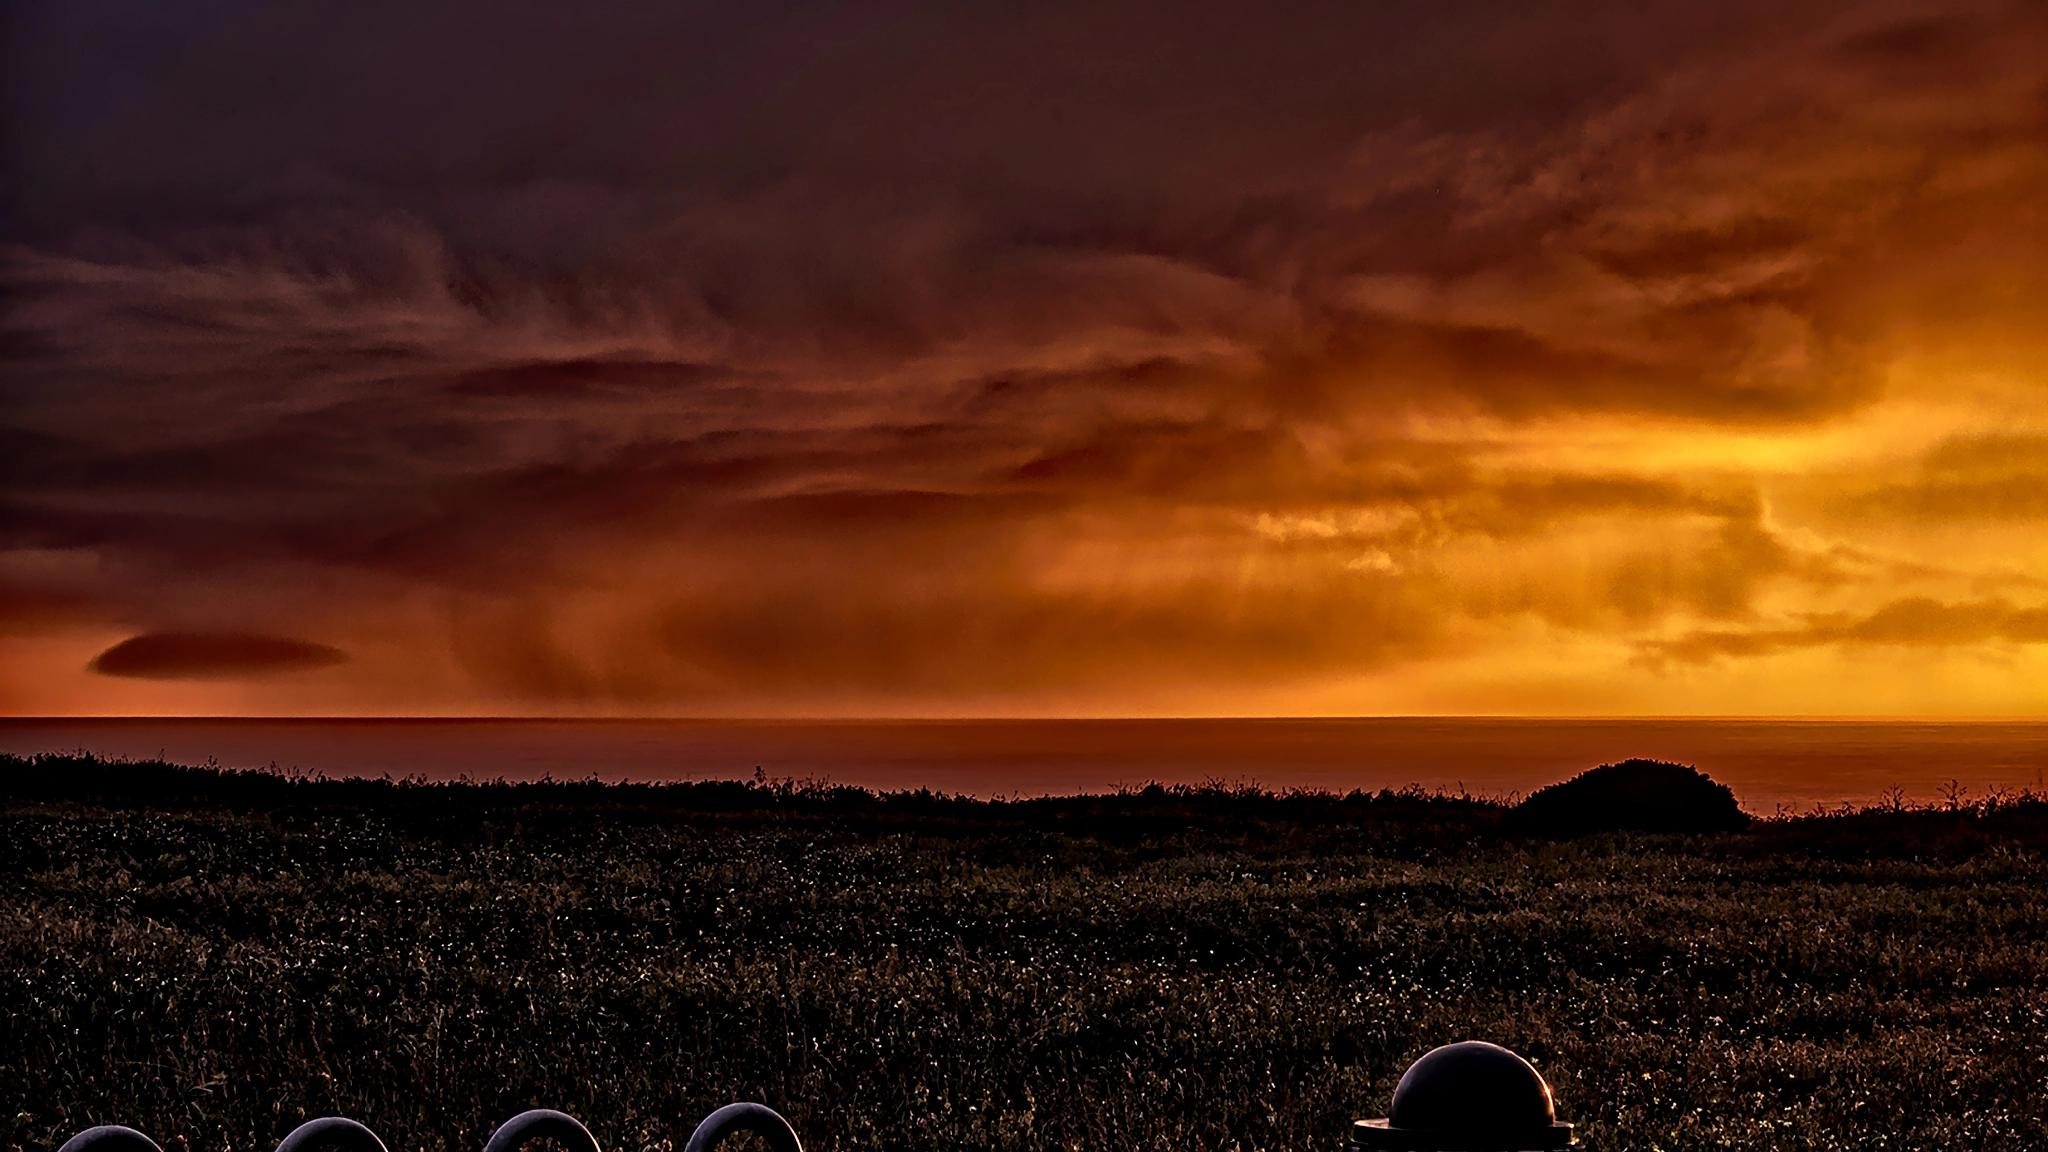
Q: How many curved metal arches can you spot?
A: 4